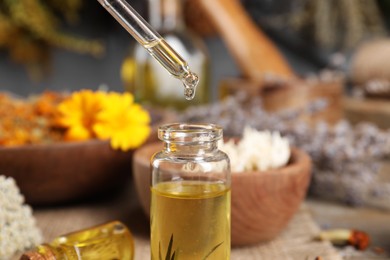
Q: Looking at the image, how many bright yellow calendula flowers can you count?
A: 2